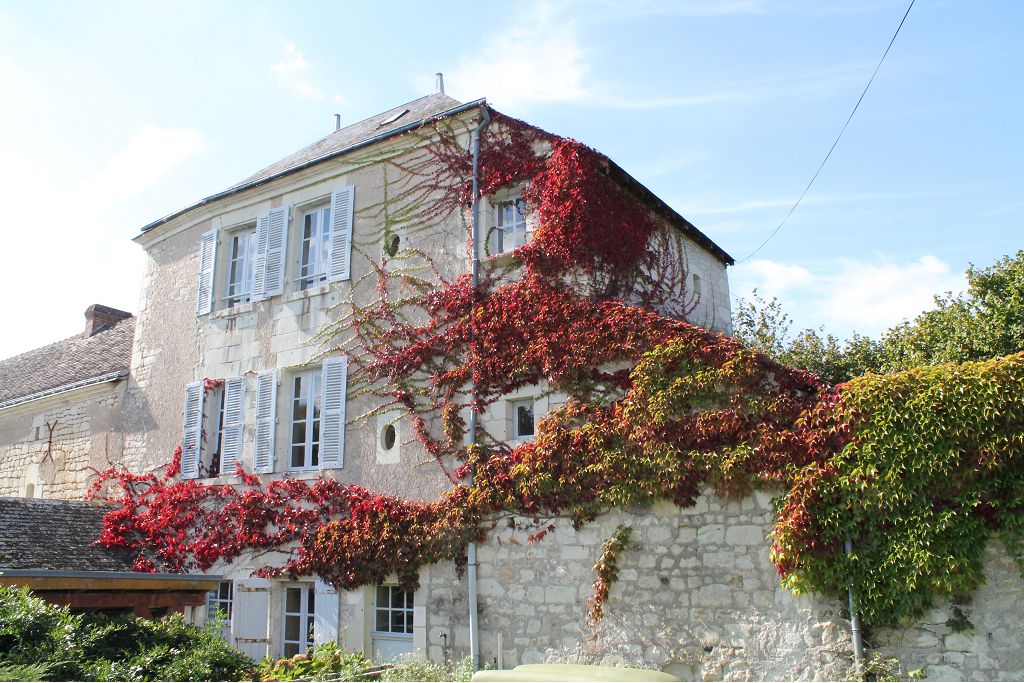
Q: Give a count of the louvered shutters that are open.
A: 8